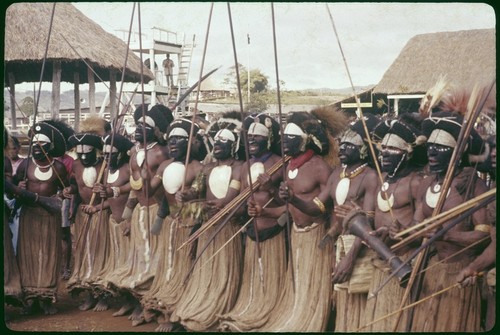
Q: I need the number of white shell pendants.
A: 11